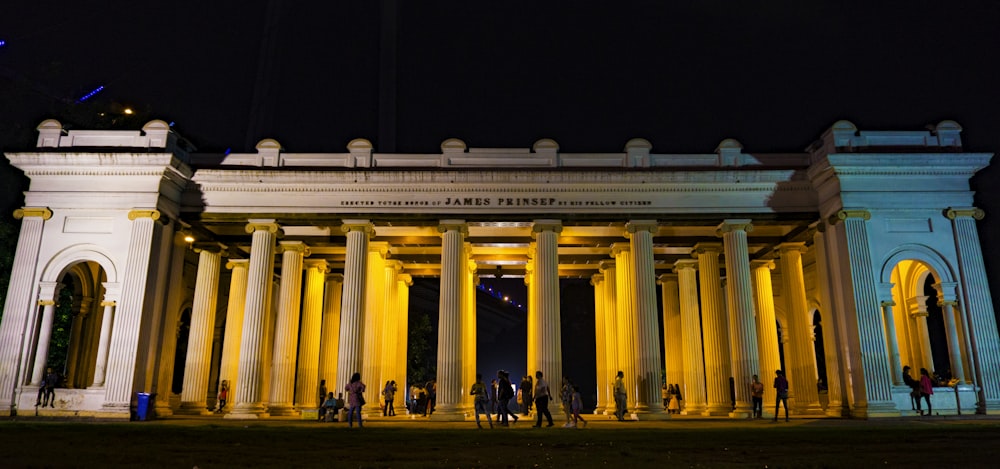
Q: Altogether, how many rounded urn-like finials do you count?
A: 10